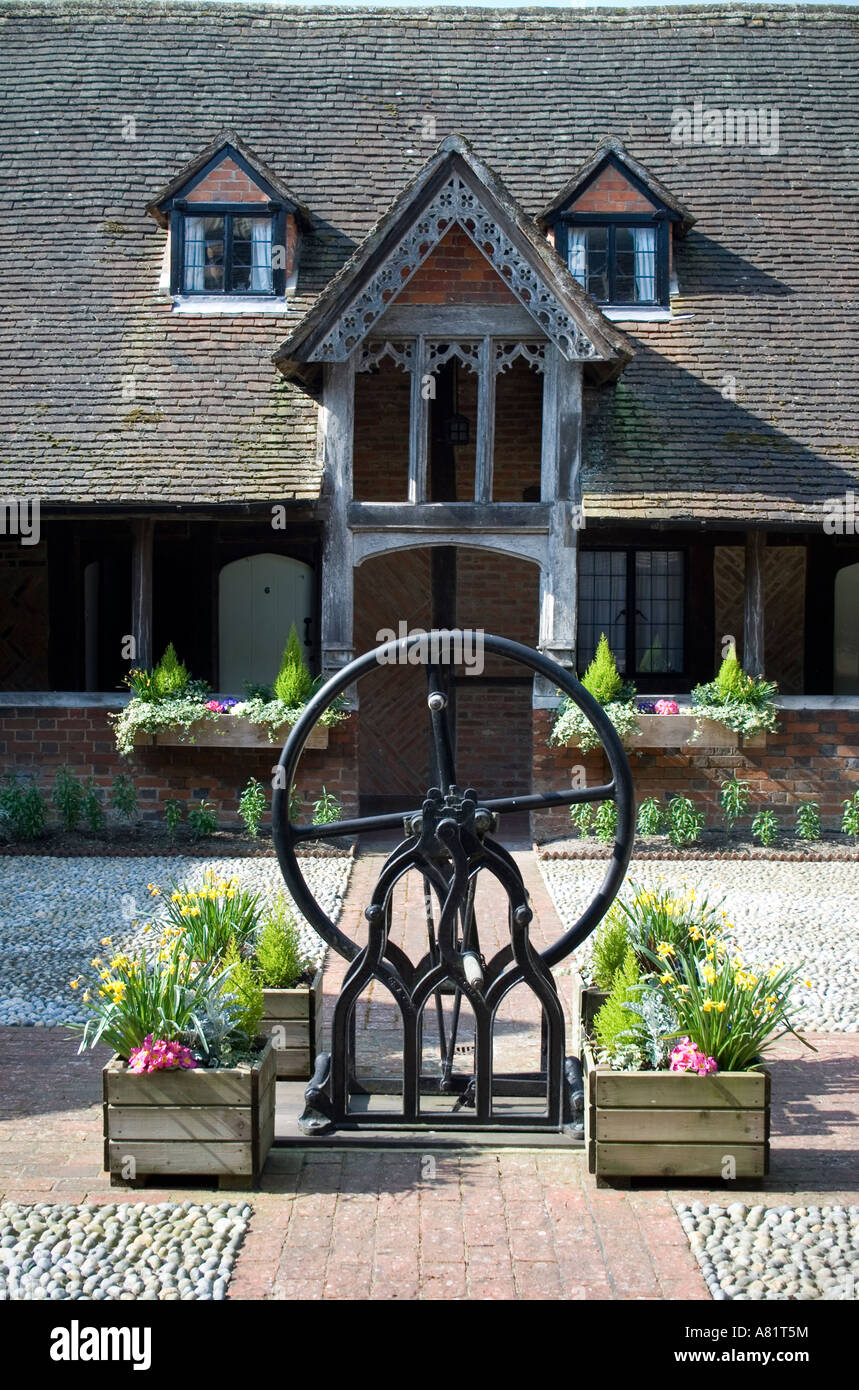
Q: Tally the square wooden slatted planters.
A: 4